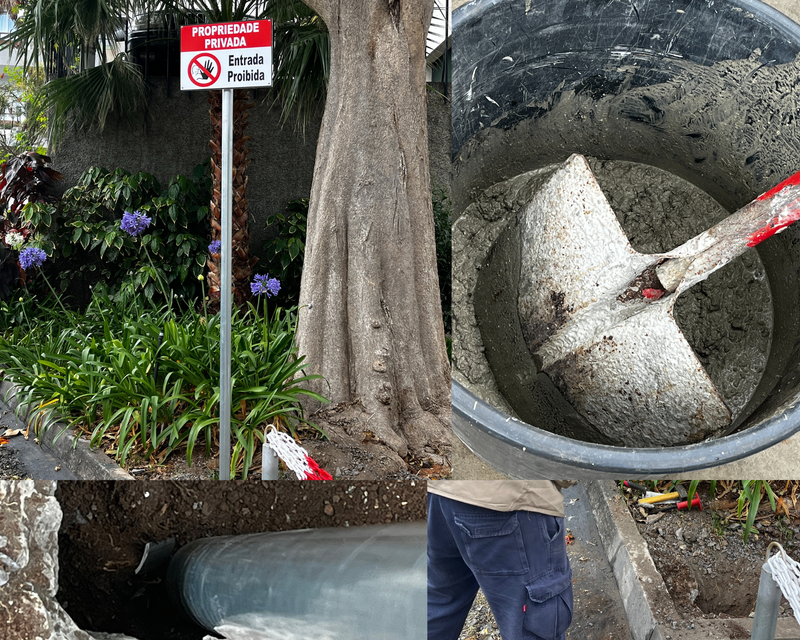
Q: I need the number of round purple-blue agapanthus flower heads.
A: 4